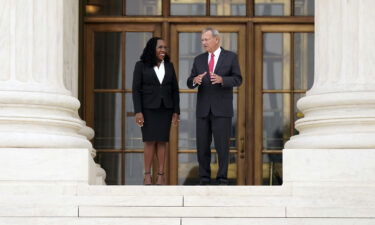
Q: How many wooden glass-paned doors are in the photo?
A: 3